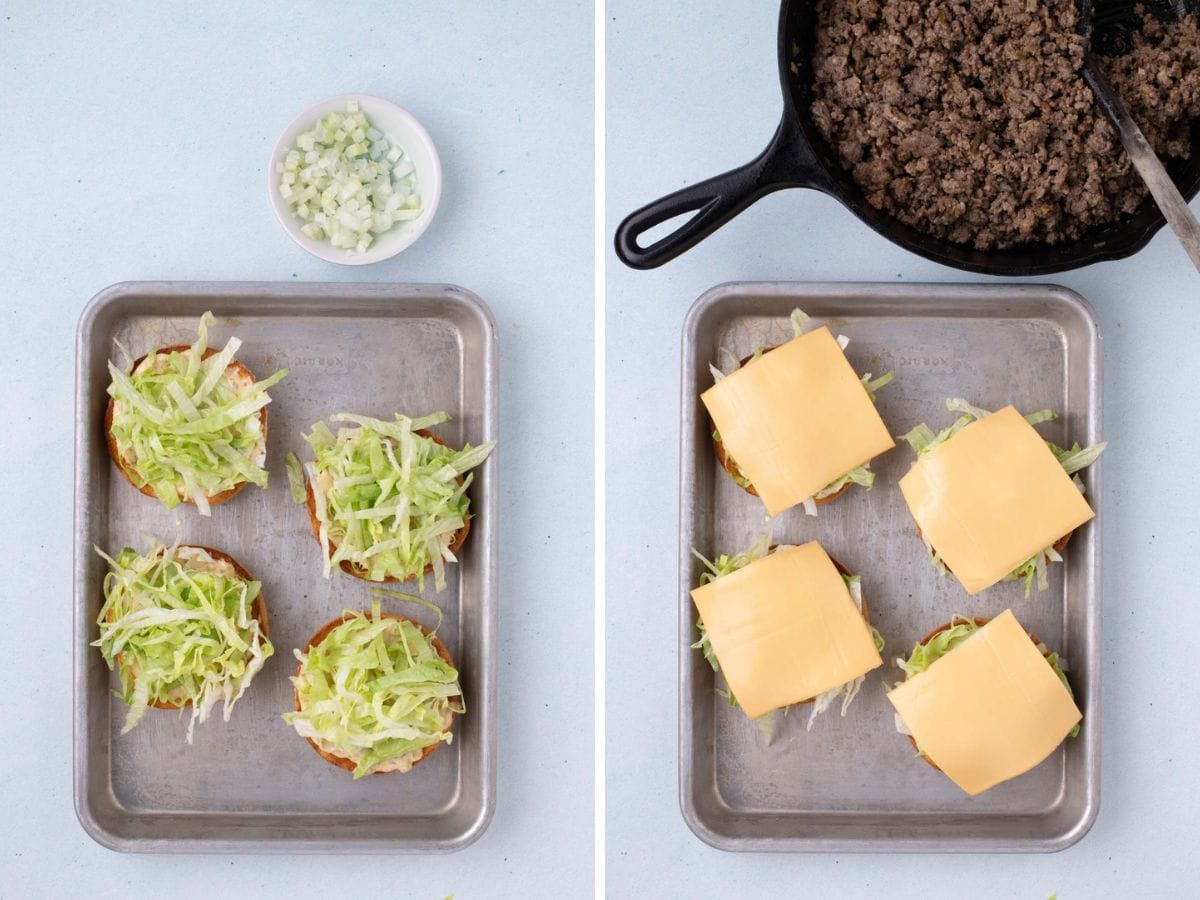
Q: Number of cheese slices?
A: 4